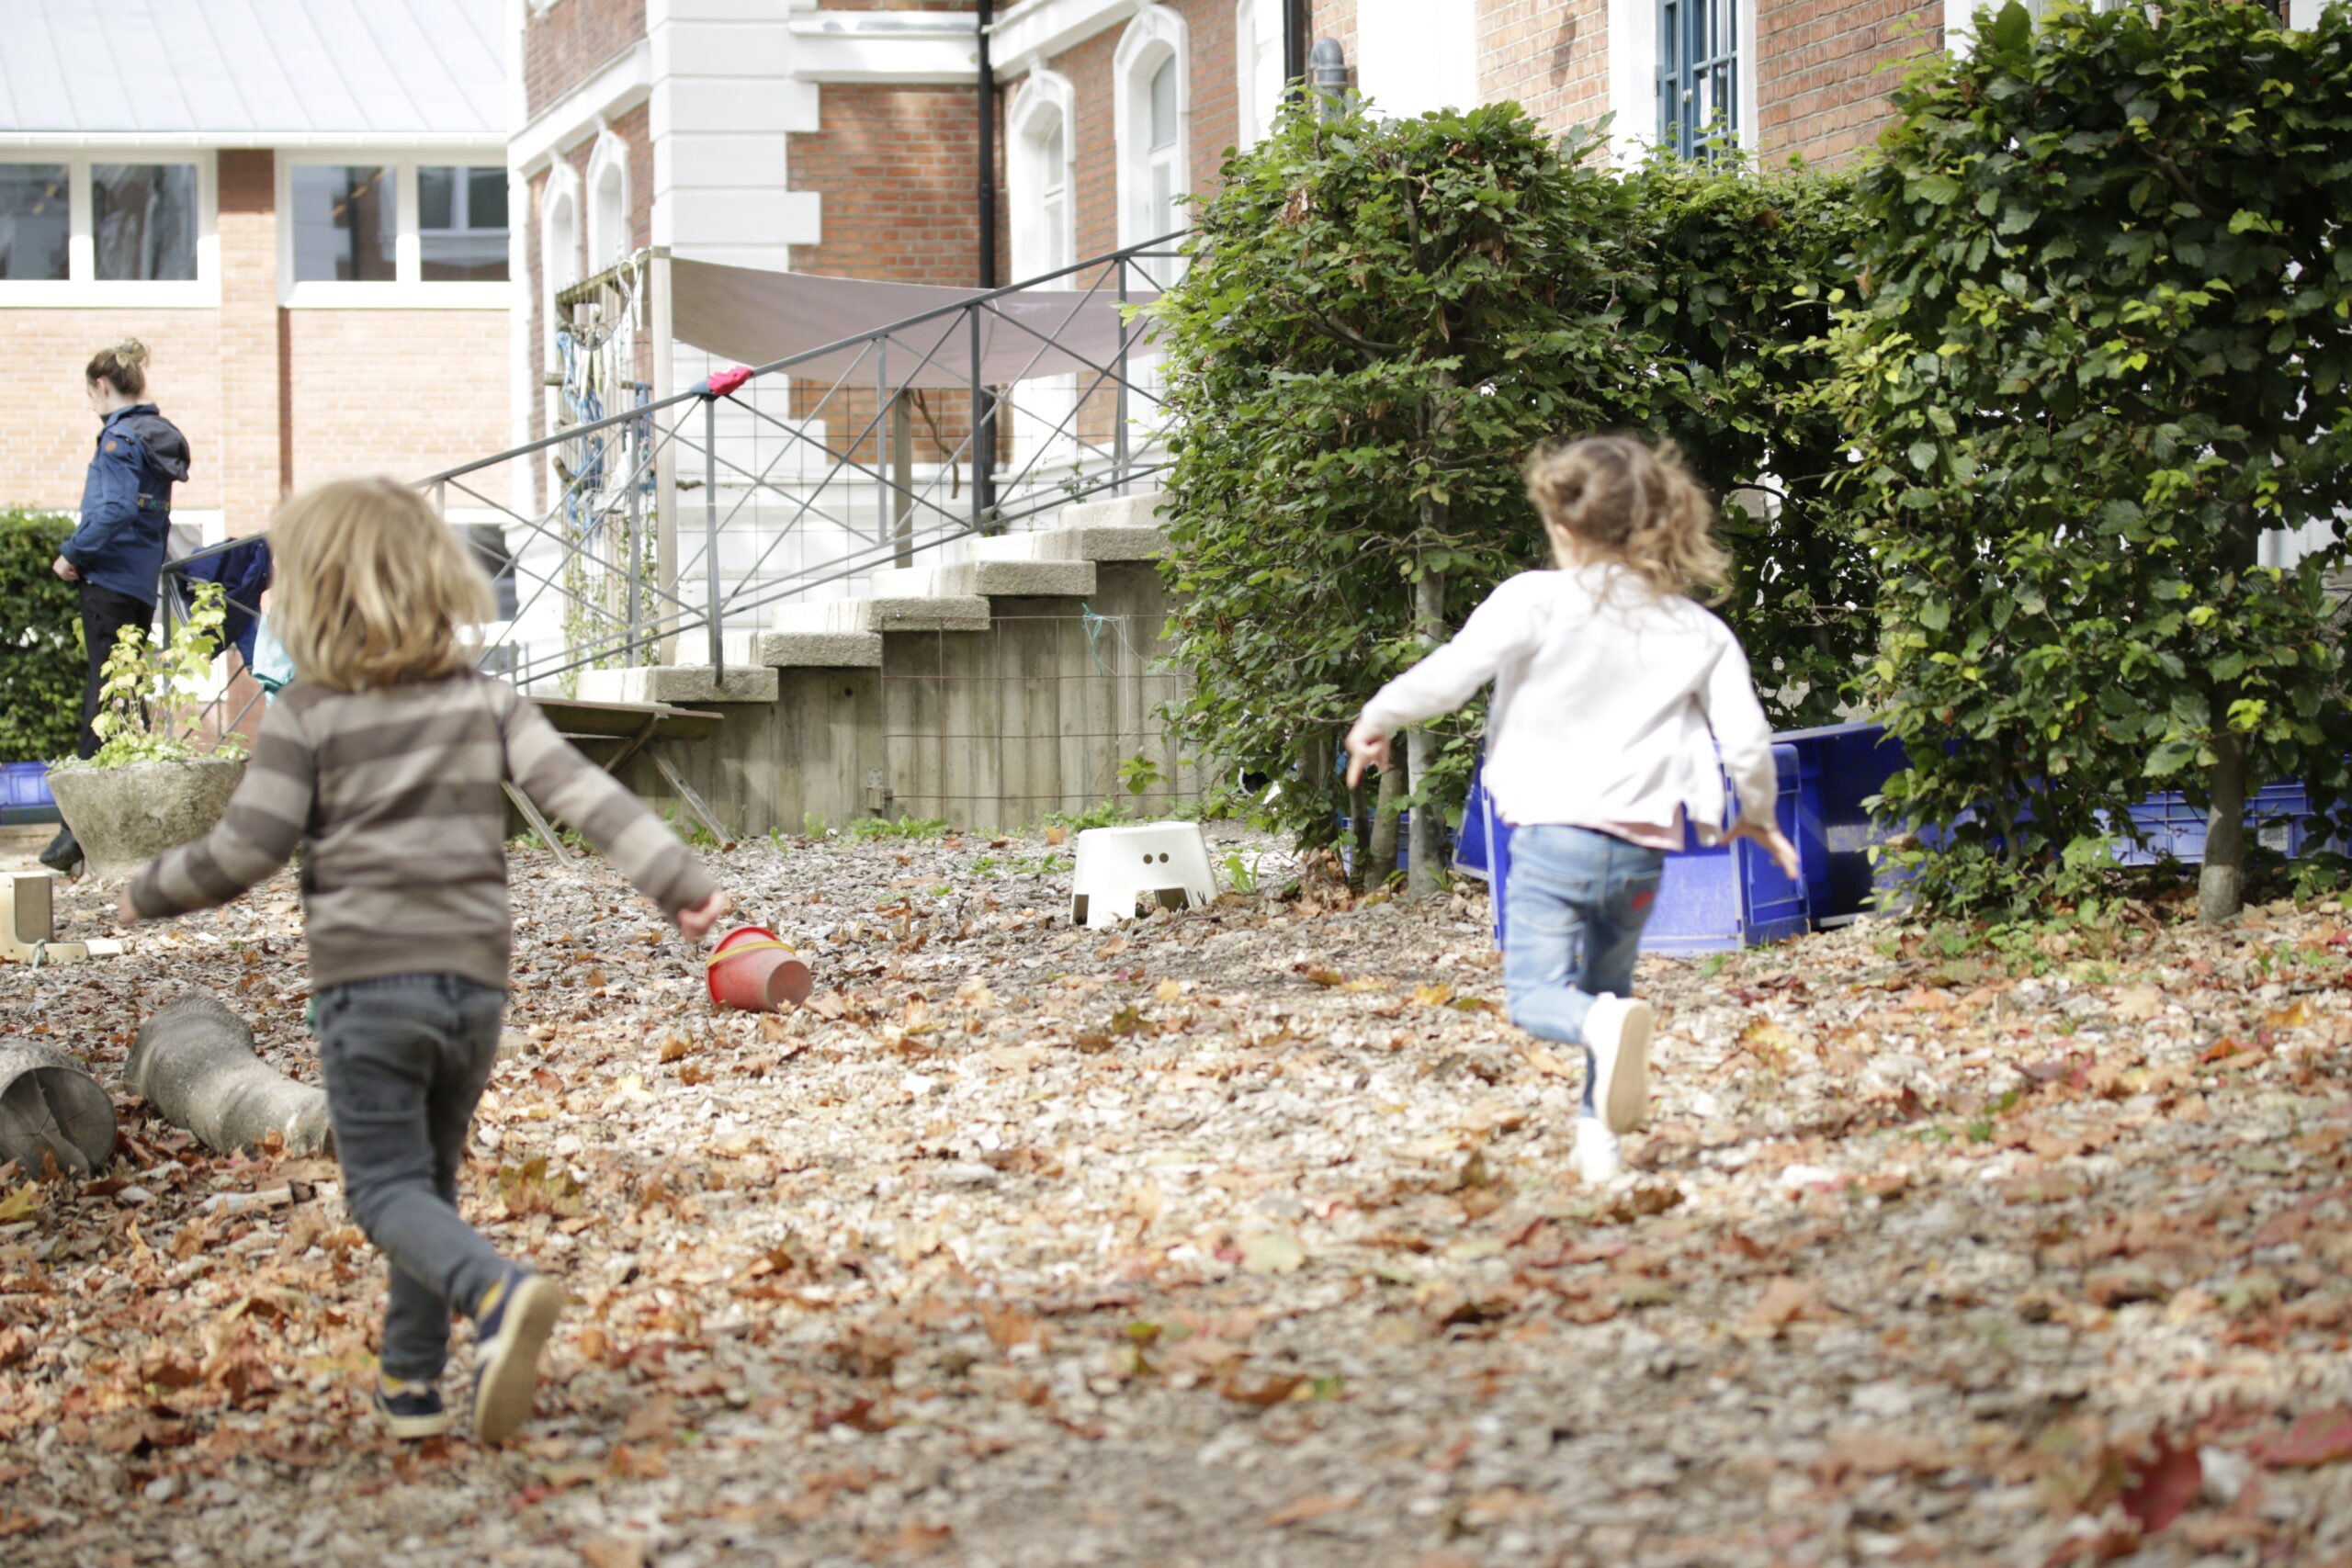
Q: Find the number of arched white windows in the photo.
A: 4